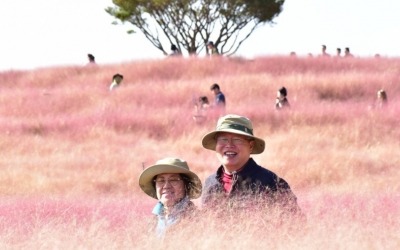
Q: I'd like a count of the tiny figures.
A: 11